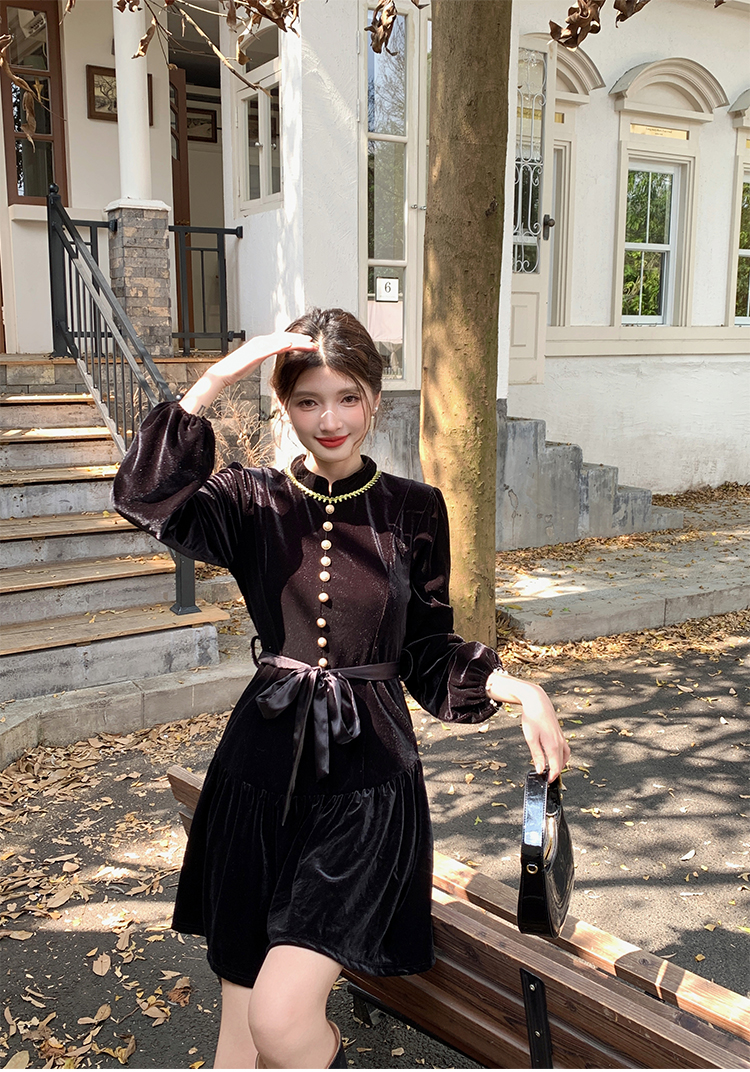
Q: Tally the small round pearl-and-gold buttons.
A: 9